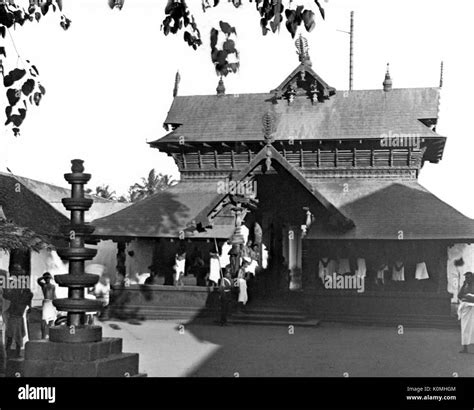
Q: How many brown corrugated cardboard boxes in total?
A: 0